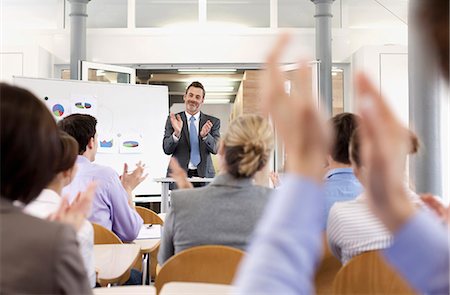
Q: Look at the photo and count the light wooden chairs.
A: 5